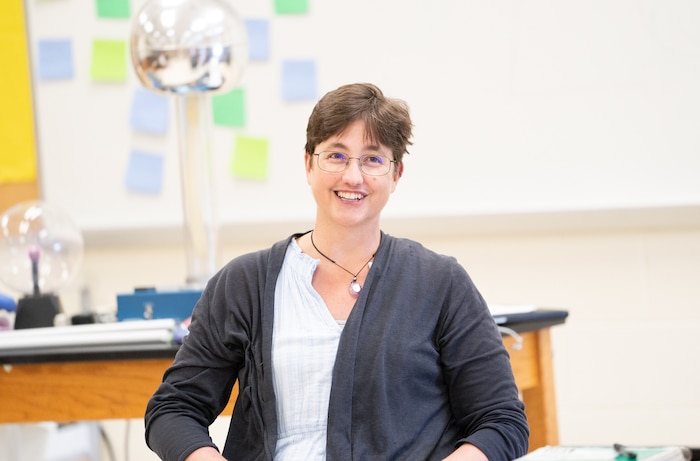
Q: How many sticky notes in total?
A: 10